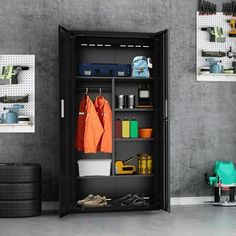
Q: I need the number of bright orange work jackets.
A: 2